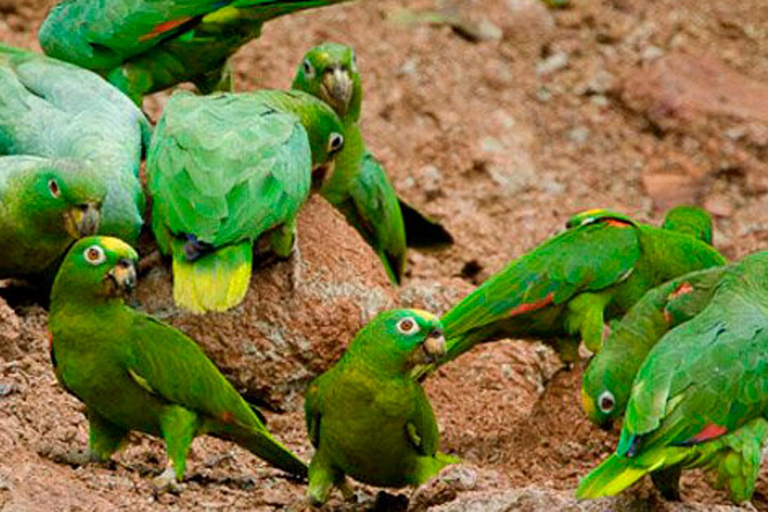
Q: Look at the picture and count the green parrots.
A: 11